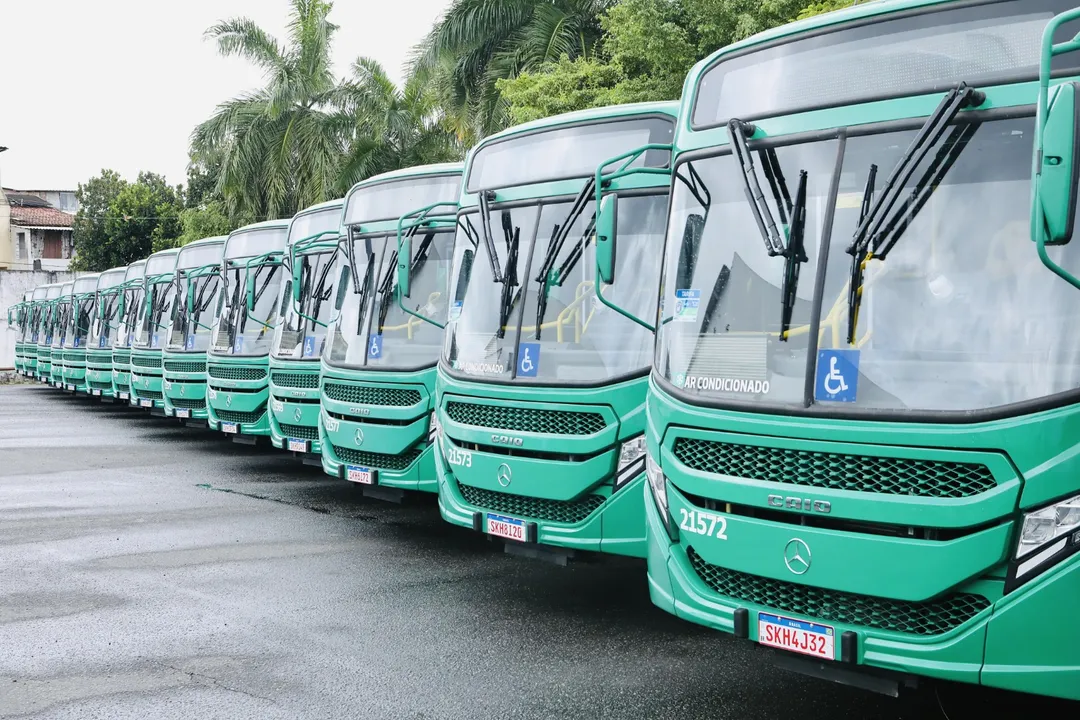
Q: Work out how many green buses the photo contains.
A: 14